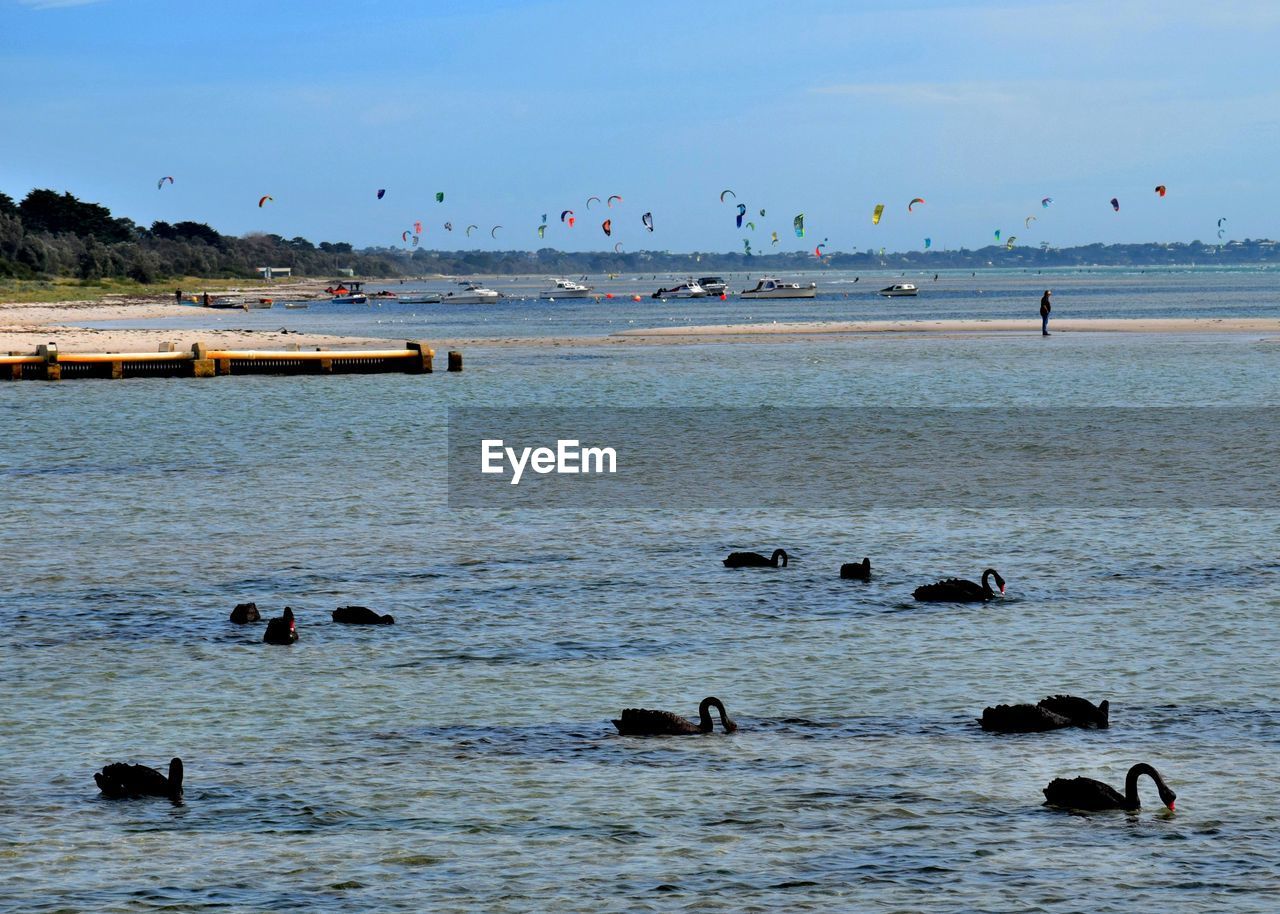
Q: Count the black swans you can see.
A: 11